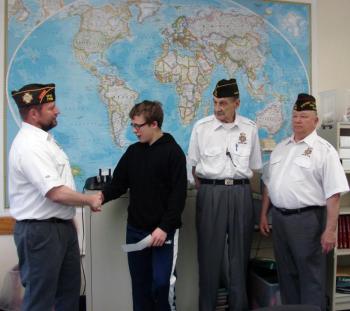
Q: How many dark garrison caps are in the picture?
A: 3